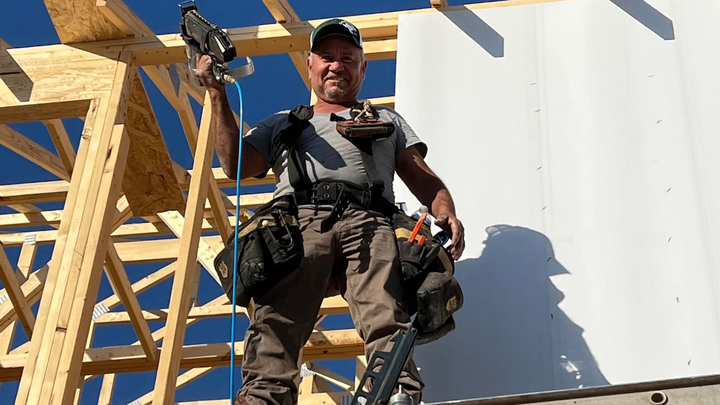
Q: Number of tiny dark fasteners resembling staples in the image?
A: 12